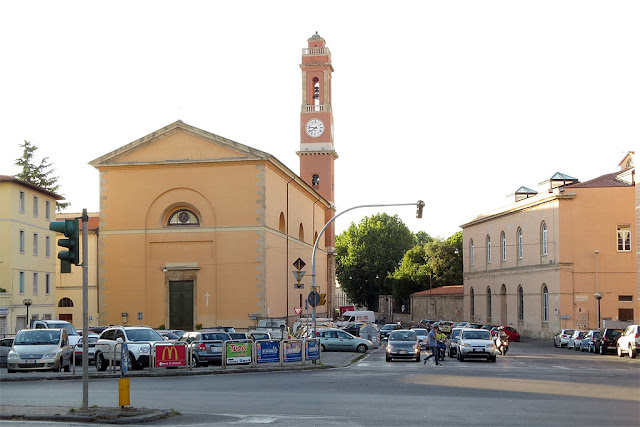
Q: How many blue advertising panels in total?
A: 3